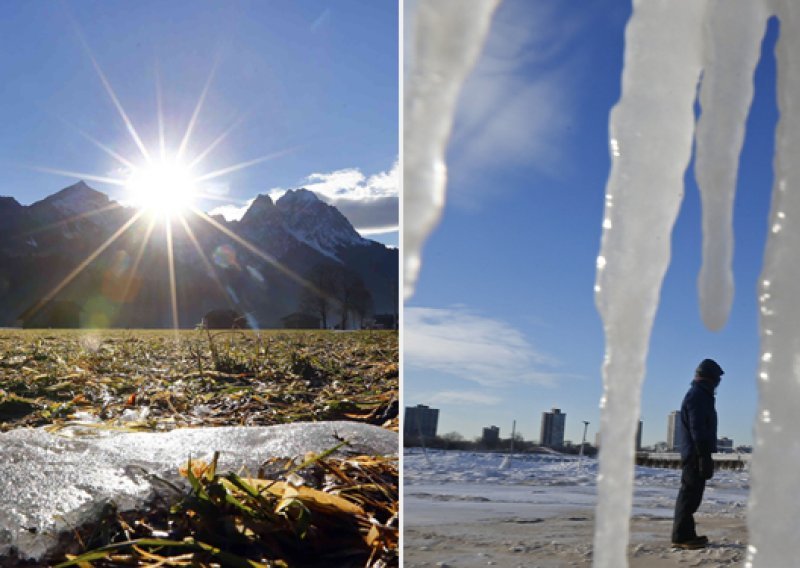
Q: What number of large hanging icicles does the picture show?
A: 4